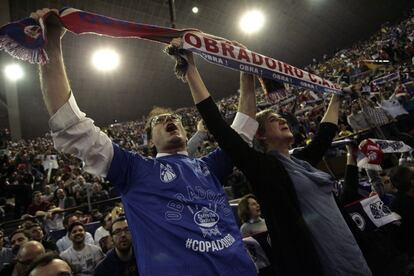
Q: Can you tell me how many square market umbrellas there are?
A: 0